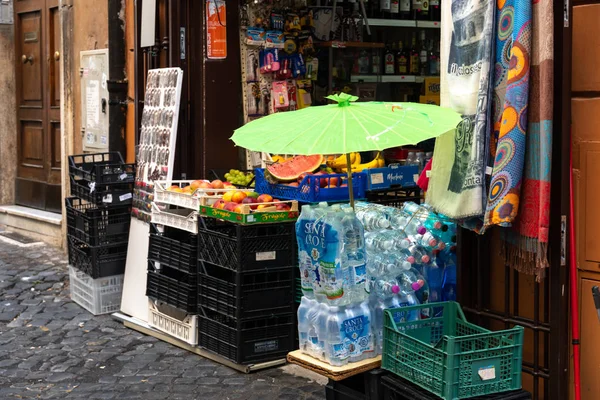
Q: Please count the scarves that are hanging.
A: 3